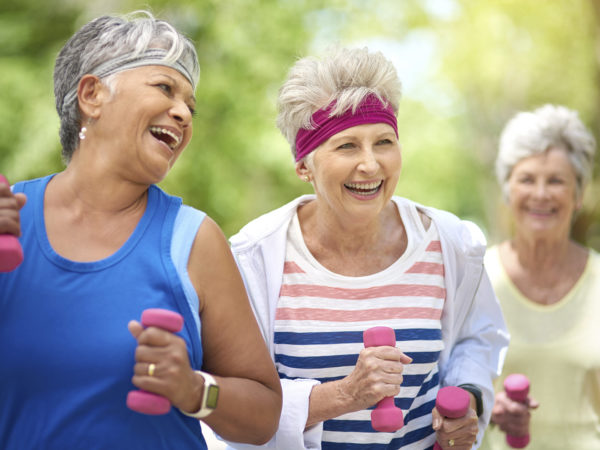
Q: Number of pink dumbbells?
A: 5